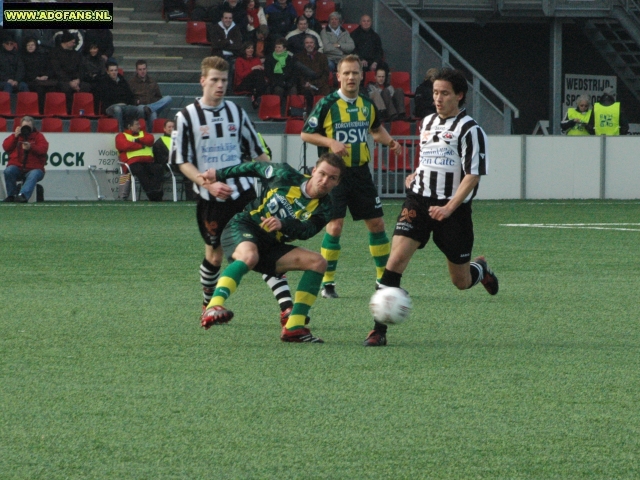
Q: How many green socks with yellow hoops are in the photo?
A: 4